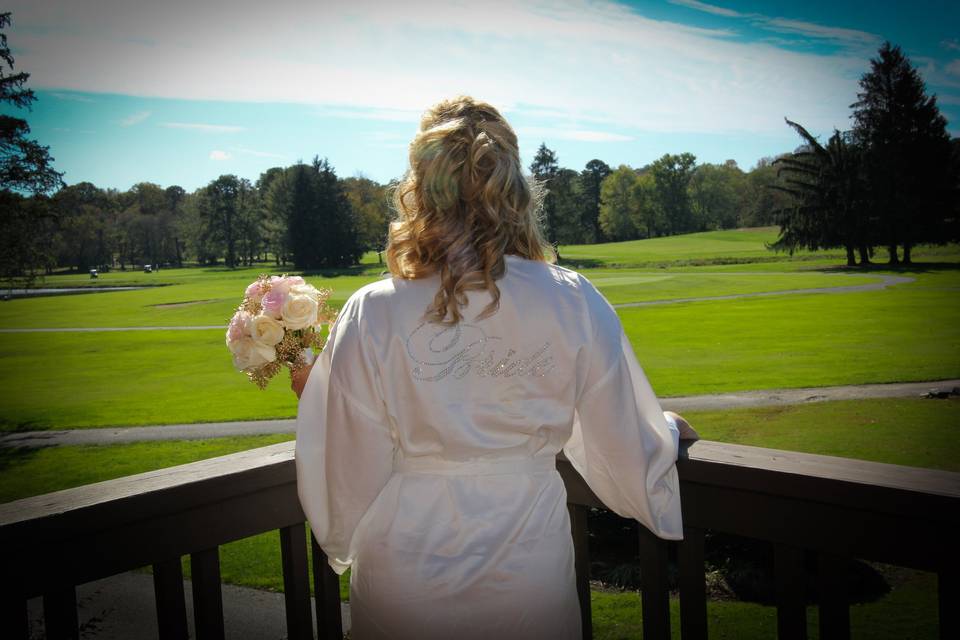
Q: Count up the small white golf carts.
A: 2